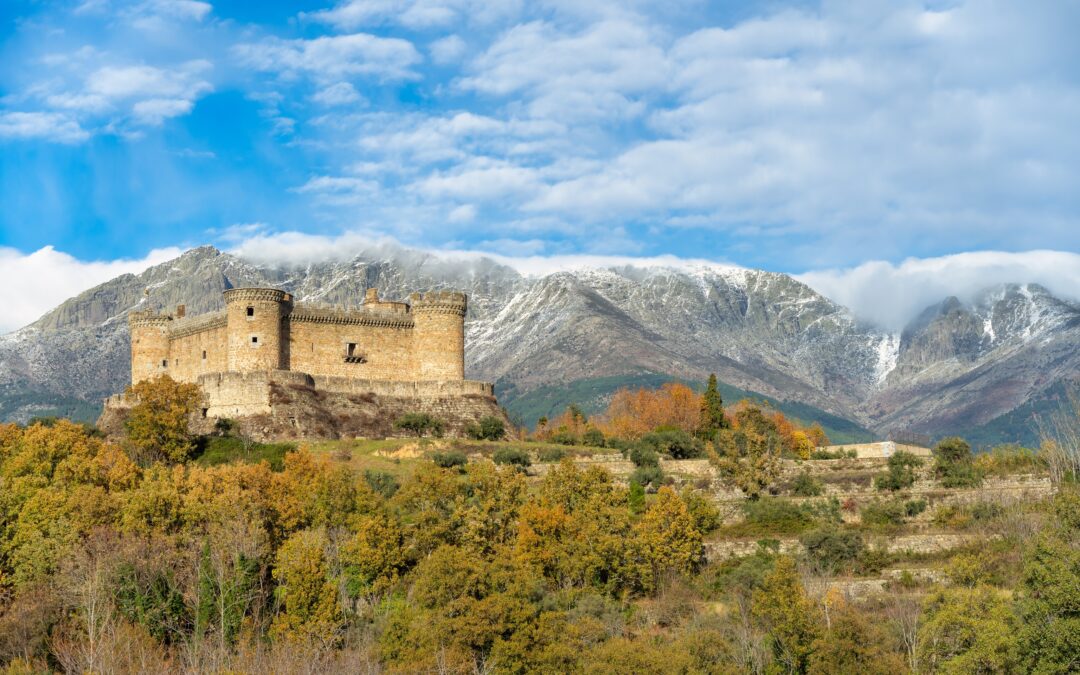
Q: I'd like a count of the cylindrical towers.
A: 3